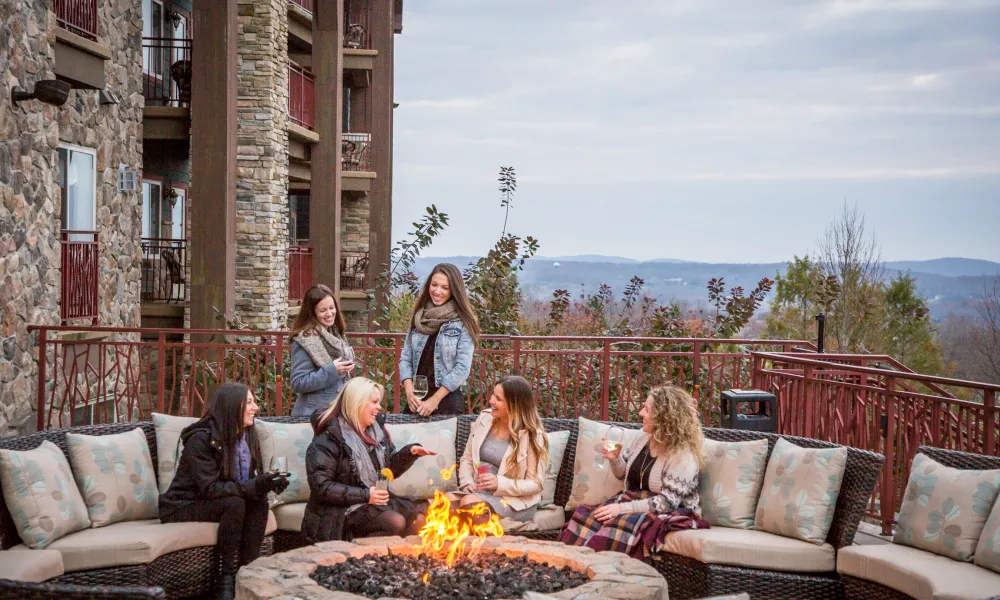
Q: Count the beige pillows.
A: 11